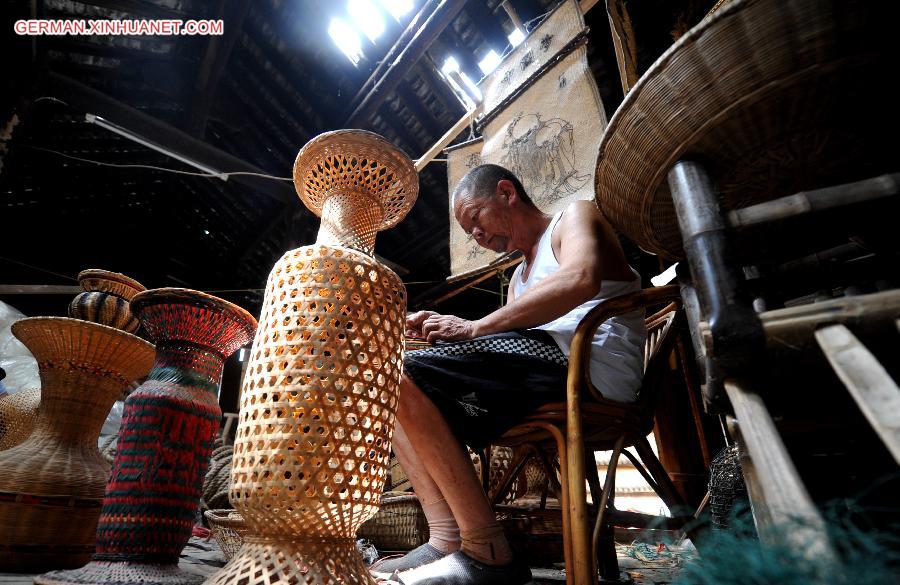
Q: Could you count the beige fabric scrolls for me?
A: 3